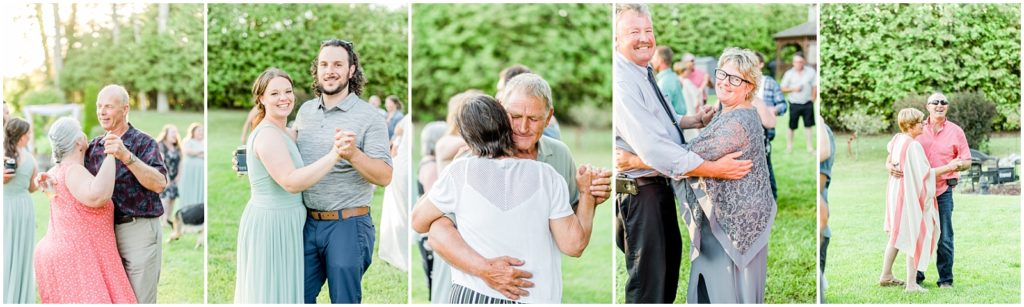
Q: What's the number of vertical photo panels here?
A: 5